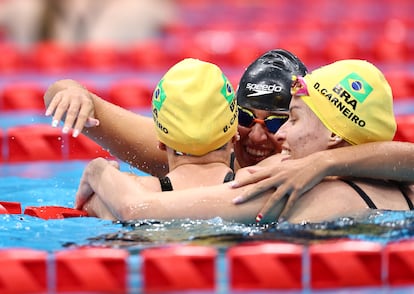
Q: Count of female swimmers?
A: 3